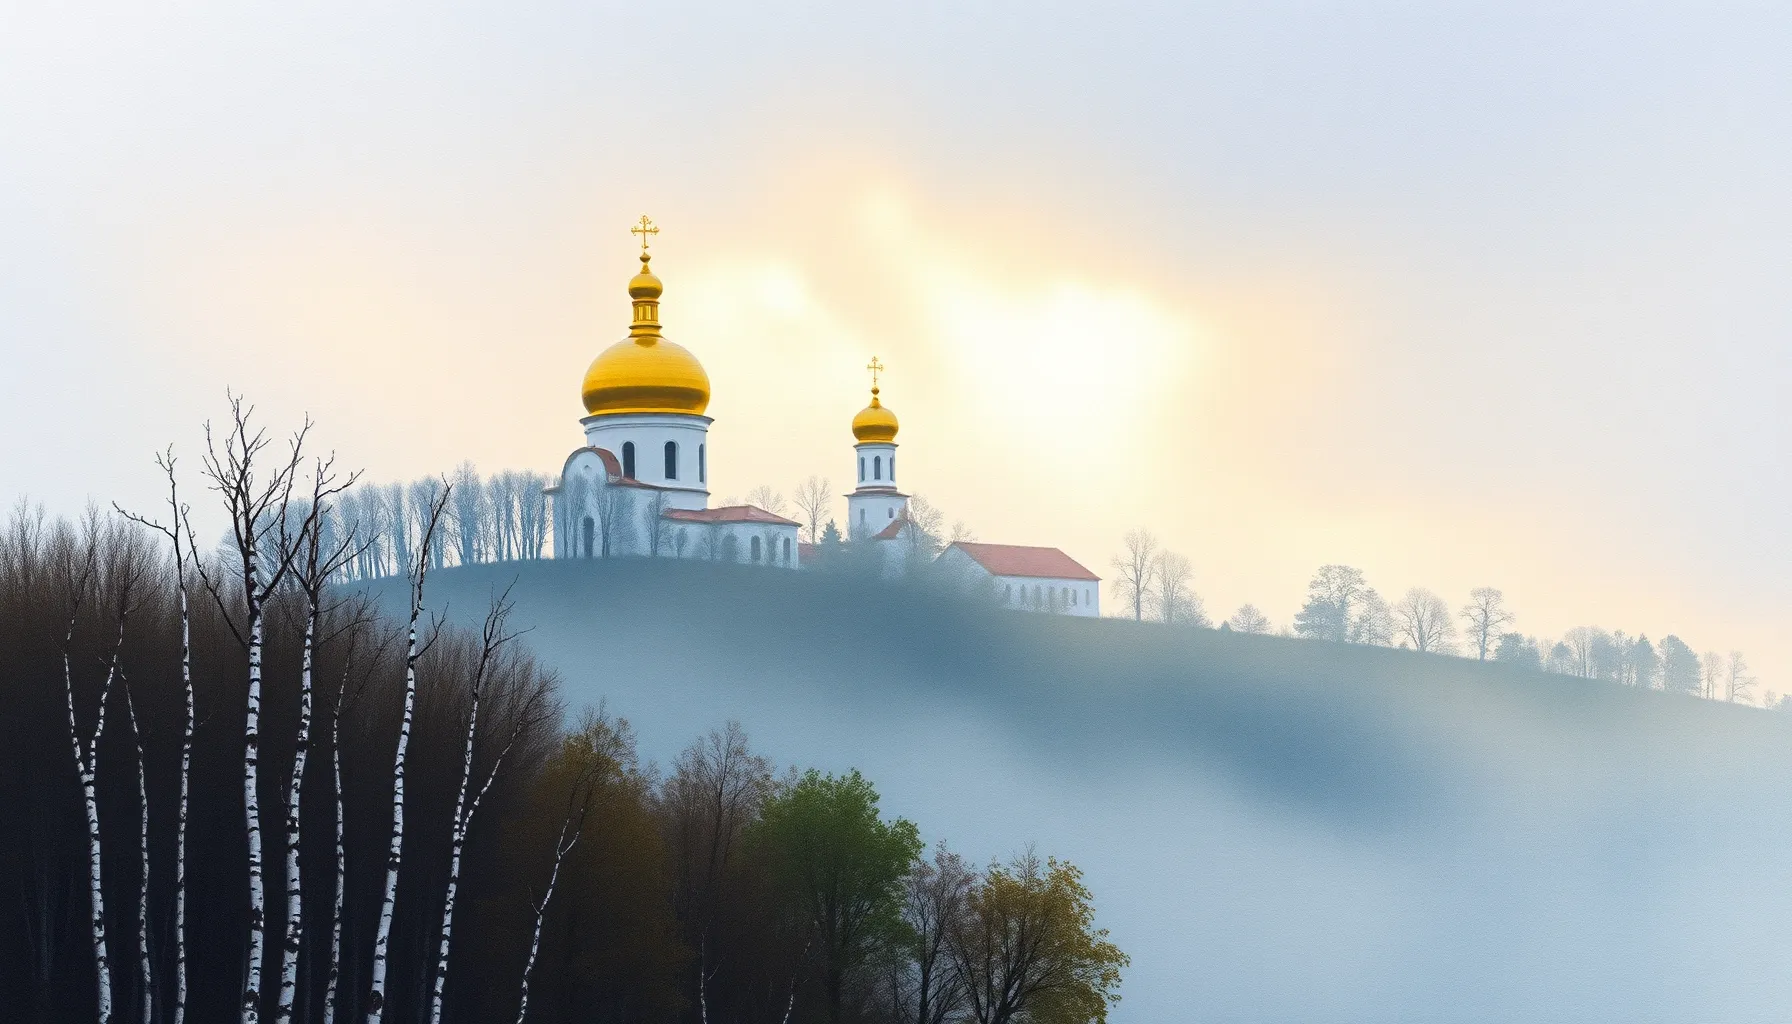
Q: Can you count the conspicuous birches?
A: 9